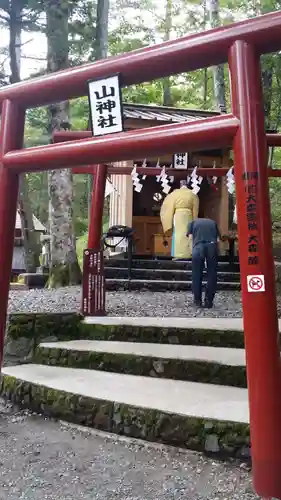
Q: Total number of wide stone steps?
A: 3